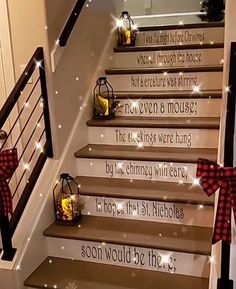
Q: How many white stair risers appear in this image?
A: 8